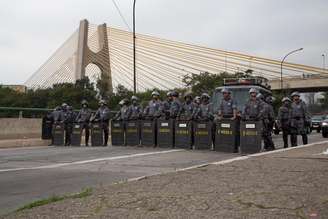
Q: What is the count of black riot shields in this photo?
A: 11